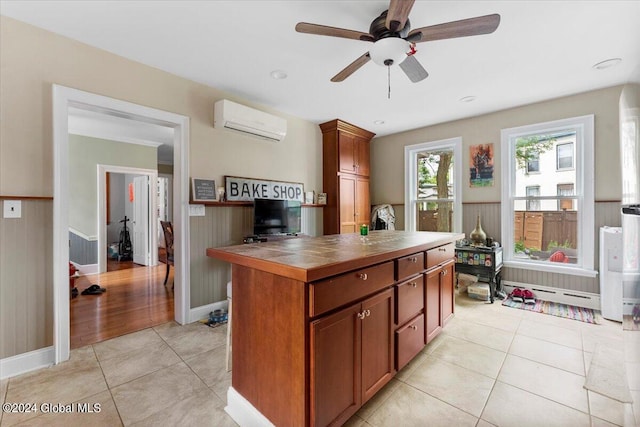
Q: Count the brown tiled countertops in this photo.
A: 1